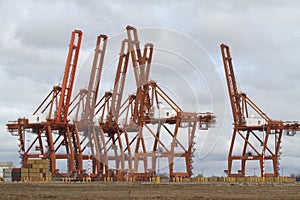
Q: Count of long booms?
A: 6